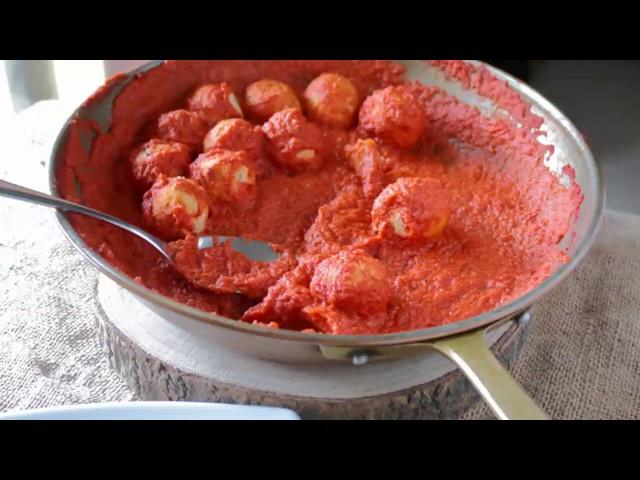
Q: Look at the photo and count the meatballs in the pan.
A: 12